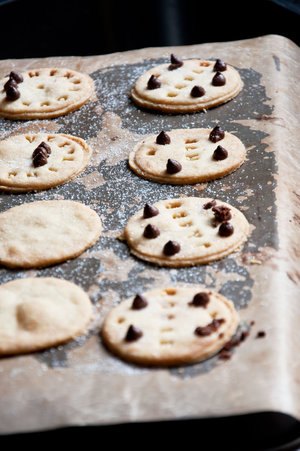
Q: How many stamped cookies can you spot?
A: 6